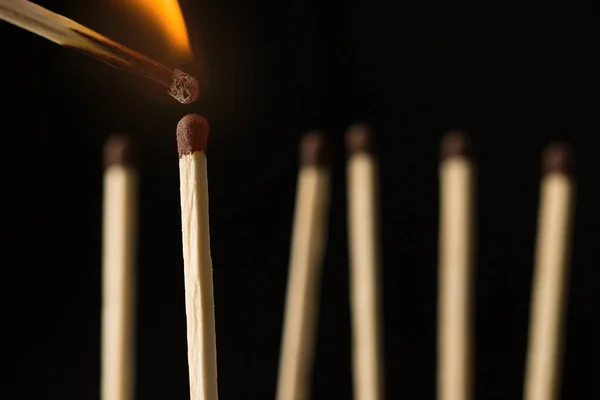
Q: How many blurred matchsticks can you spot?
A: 5